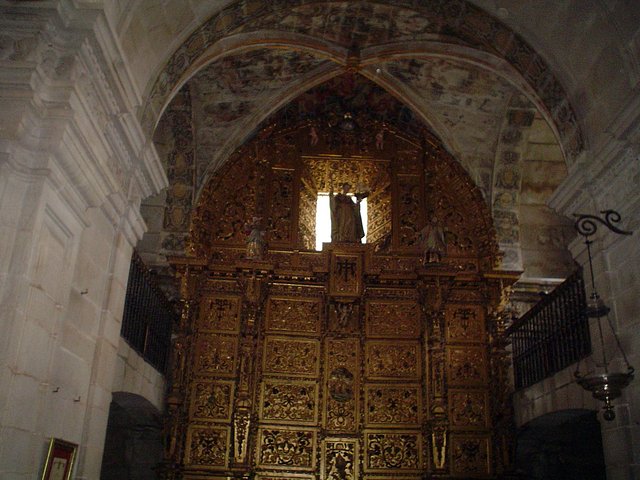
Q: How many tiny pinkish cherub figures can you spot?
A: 2